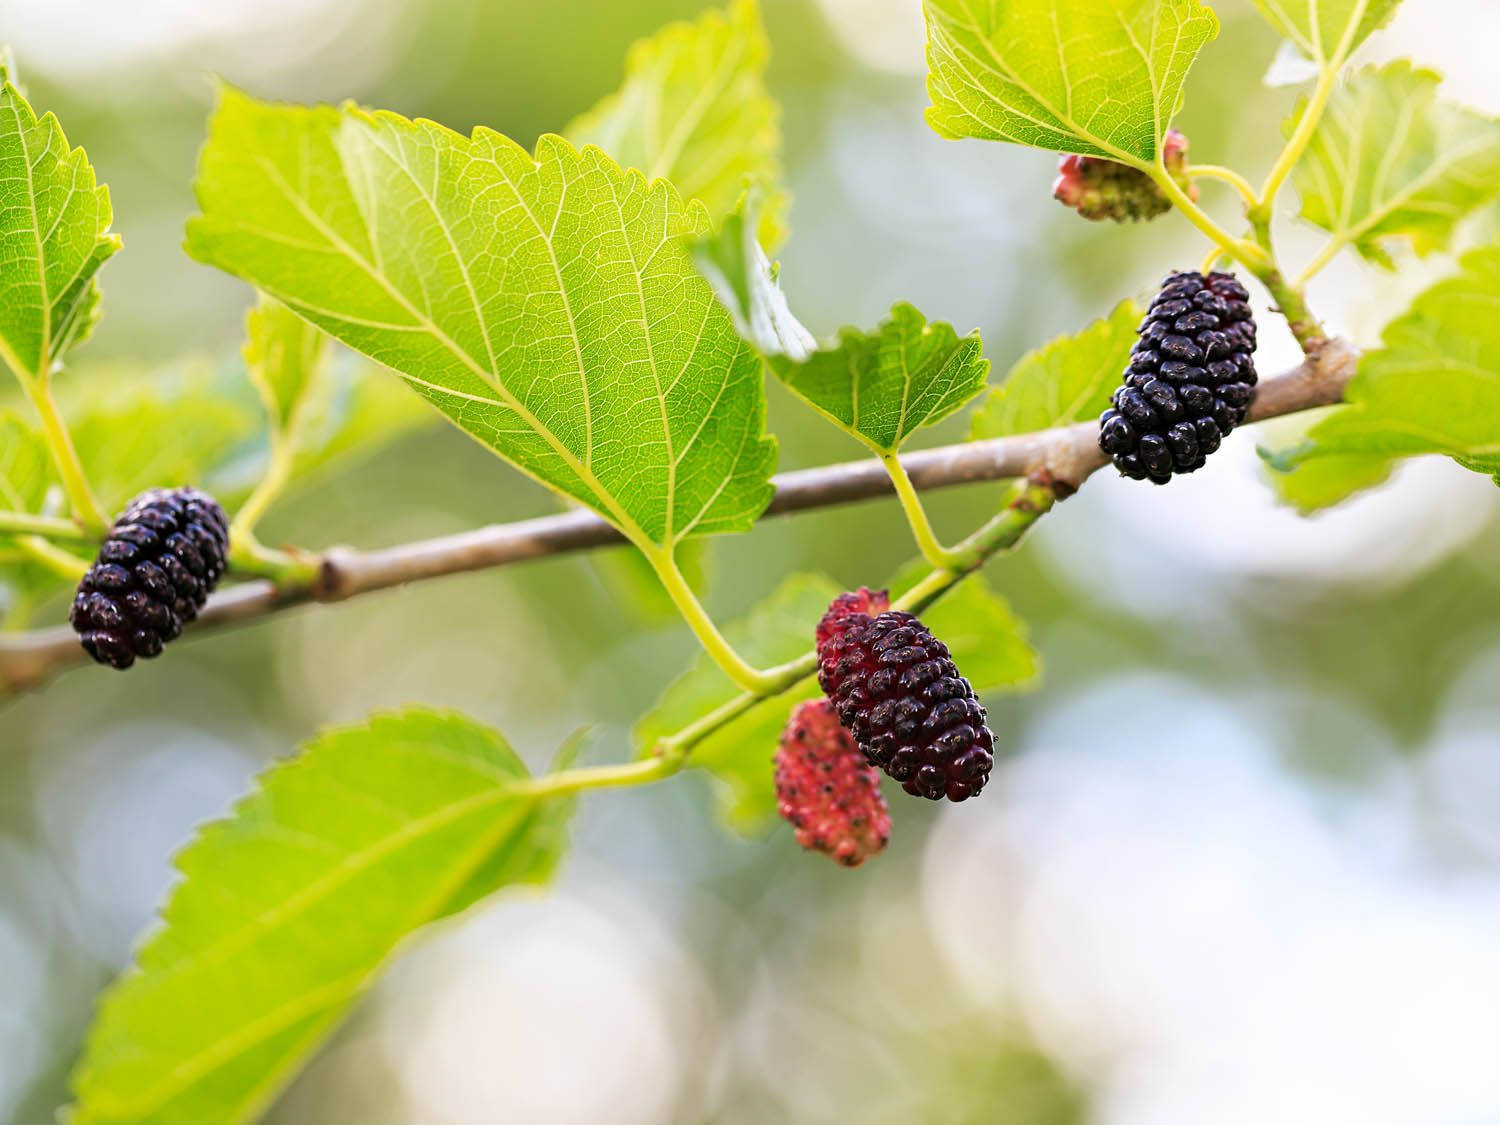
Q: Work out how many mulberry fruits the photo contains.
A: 6